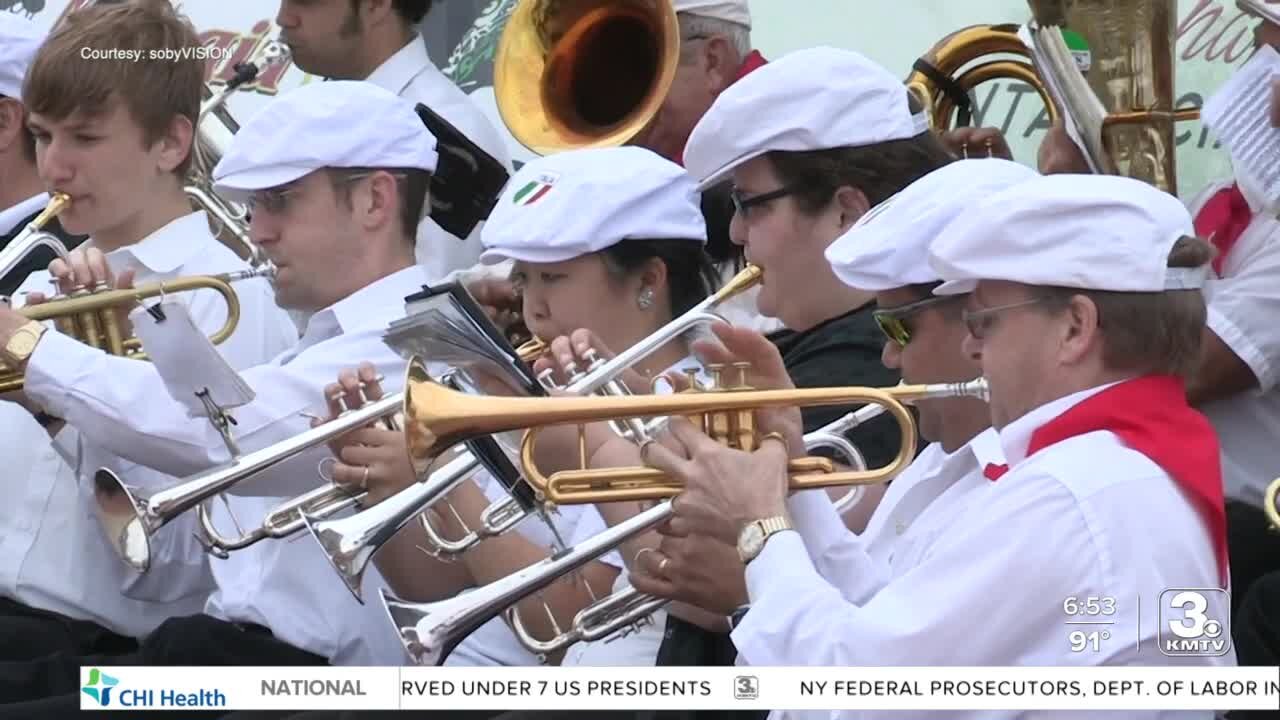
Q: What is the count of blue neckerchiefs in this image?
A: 0